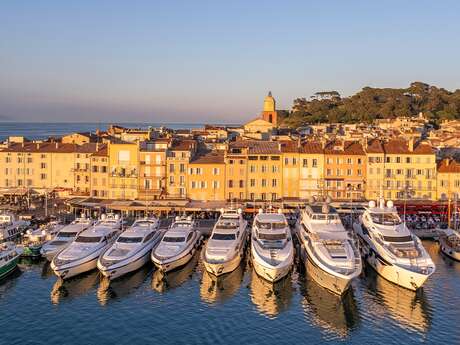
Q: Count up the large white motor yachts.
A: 8